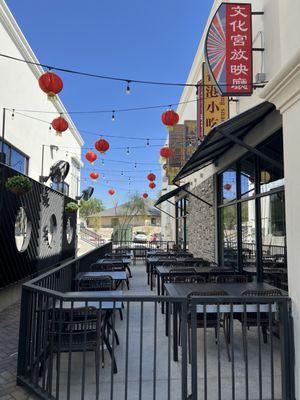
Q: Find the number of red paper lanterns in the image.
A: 11